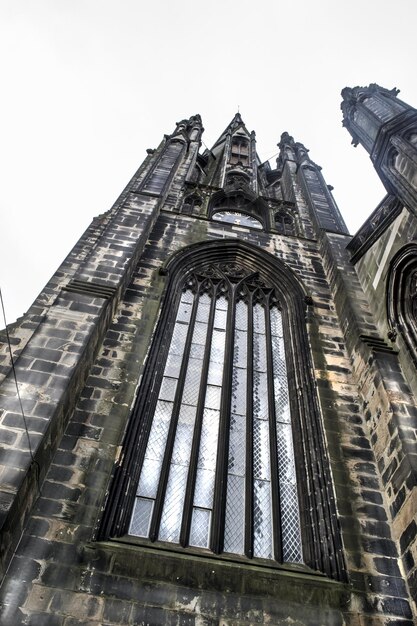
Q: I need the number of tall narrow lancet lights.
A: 6